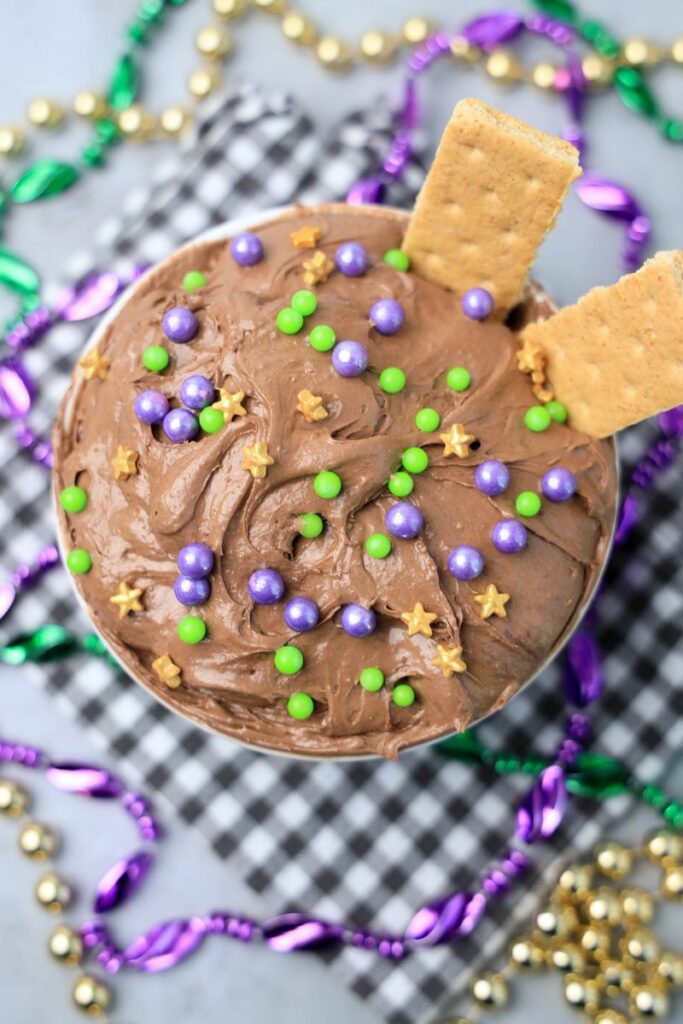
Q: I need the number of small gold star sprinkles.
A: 15